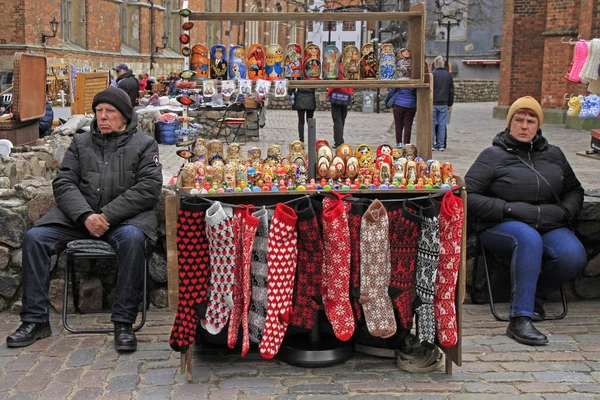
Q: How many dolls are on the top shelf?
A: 12